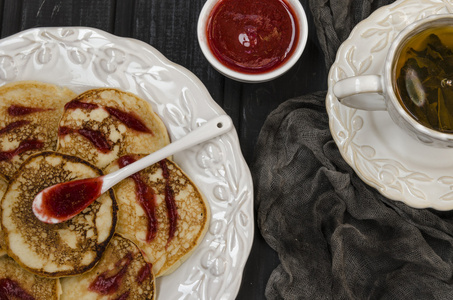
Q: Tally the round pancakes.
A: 7